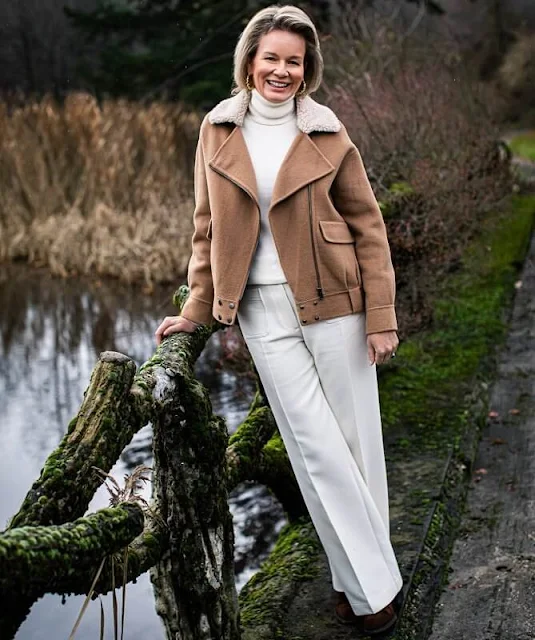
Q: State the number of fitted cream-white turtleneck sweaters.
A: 1